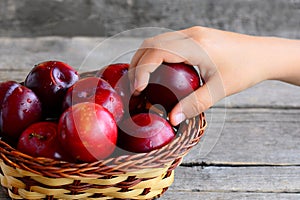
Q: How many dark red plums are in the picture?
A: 8